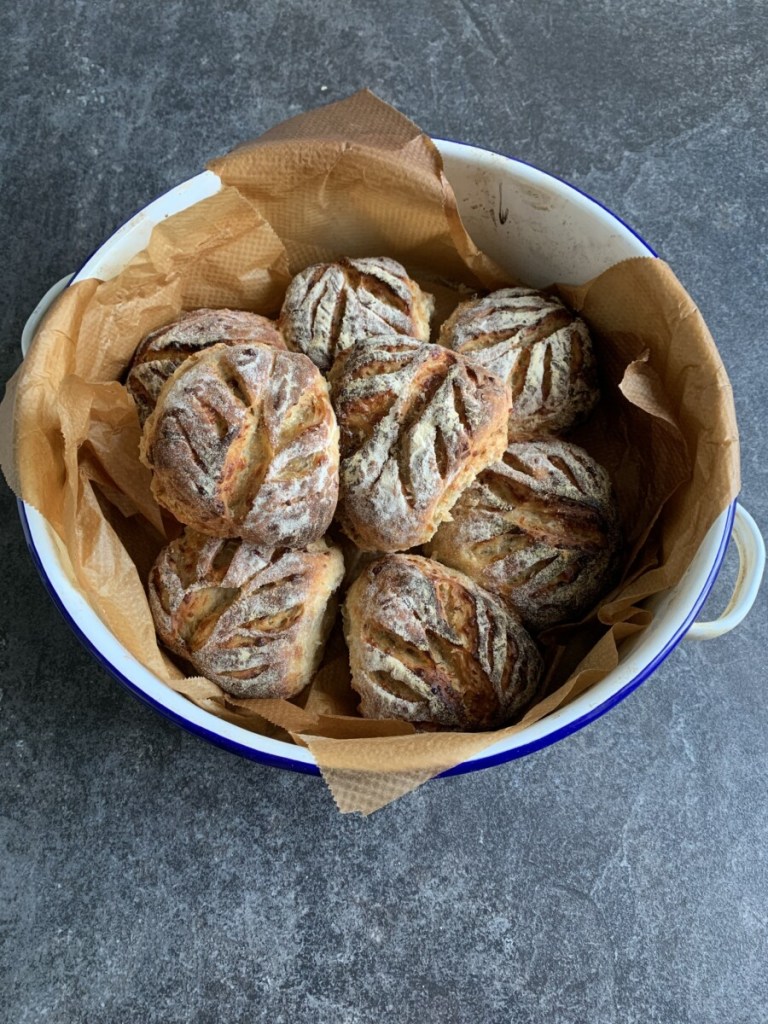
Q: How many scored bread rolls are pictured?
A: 8